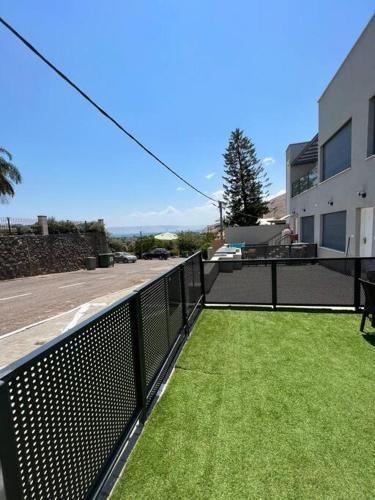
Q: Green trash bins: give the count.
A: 2